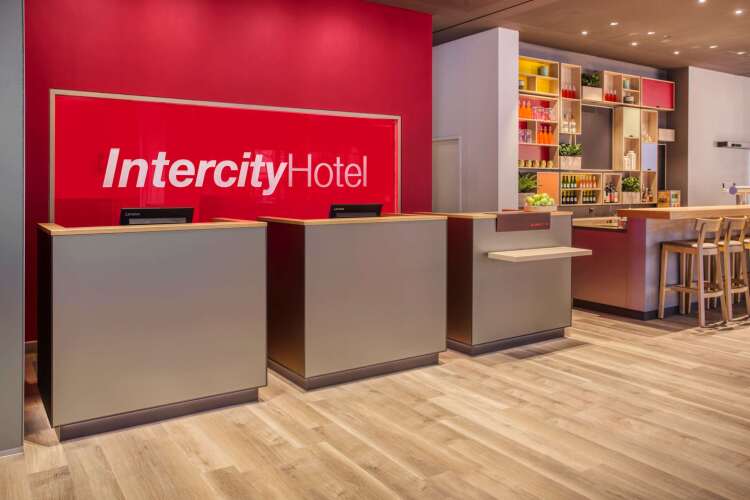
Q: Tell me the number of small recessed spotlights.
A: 9